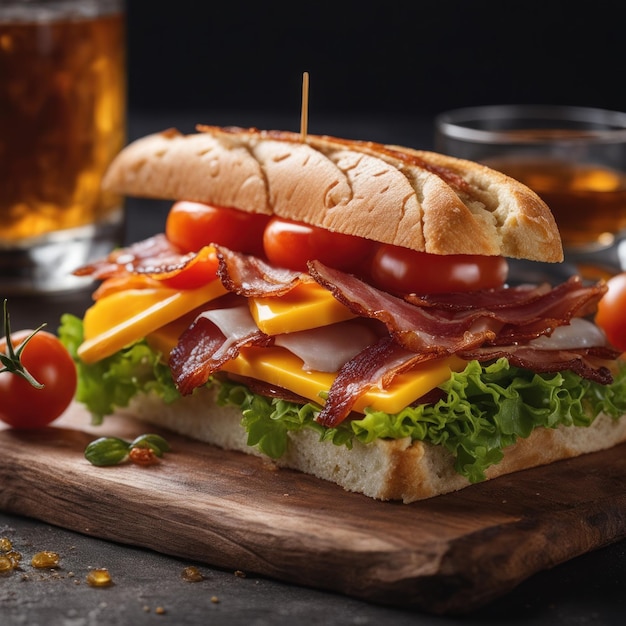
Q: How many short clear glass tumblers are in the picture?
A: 1